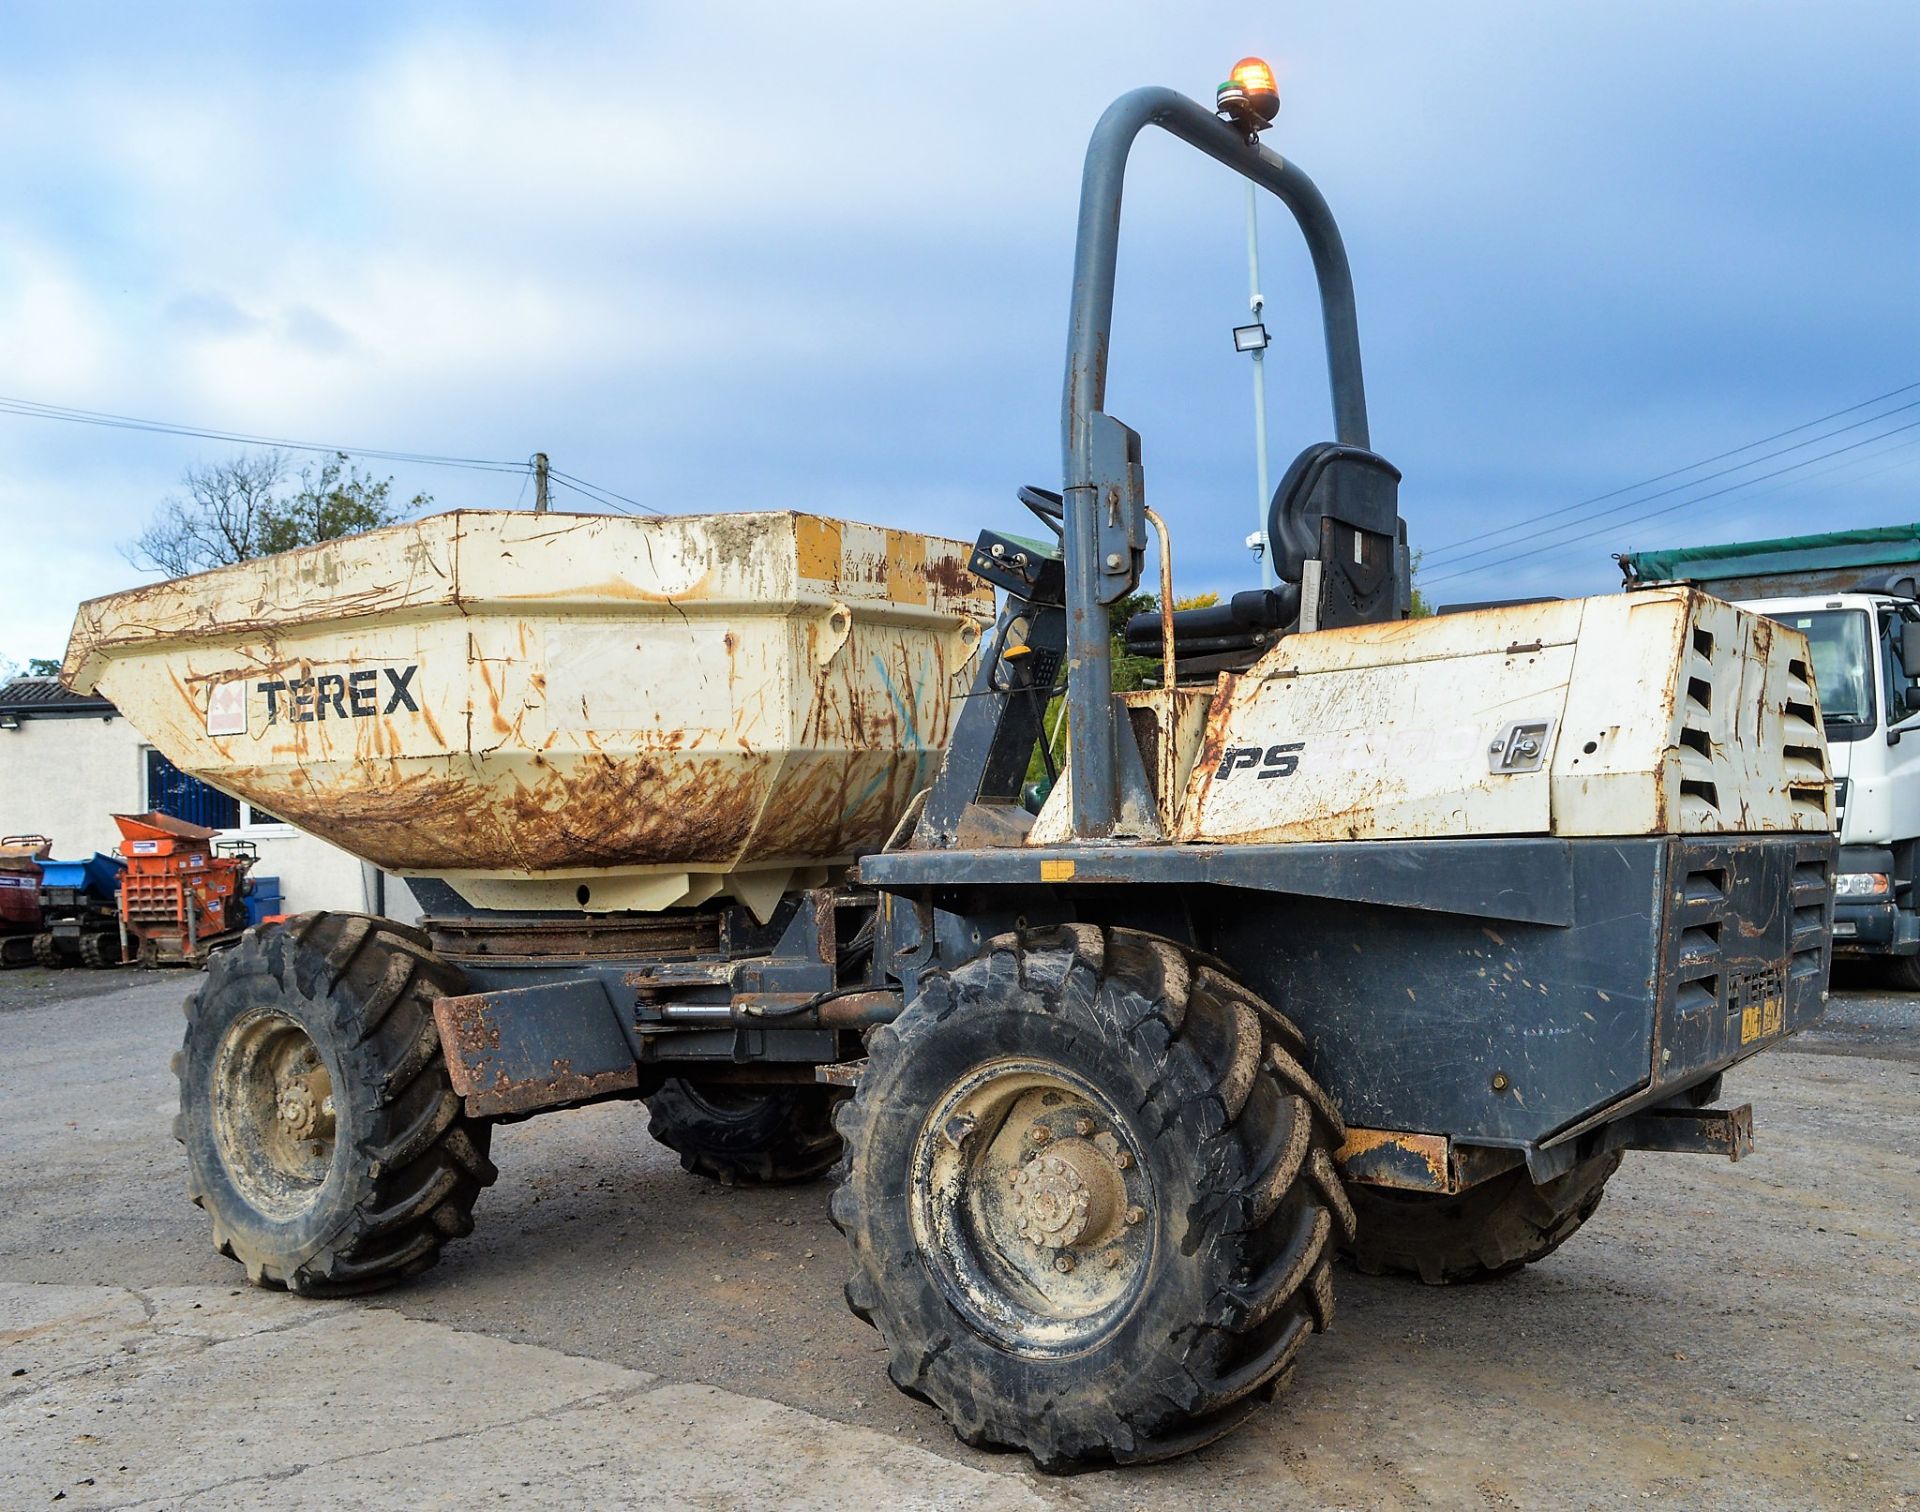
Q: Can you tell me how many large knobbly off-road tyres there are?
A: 4